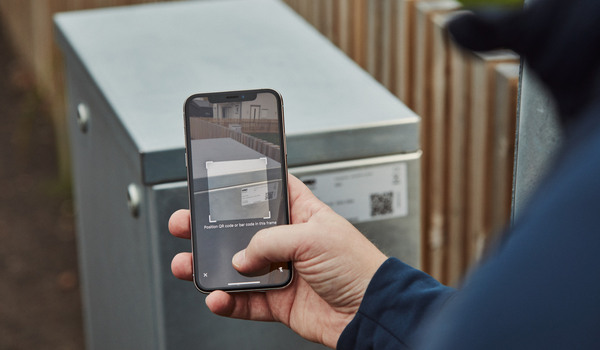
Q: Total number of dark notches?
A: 1